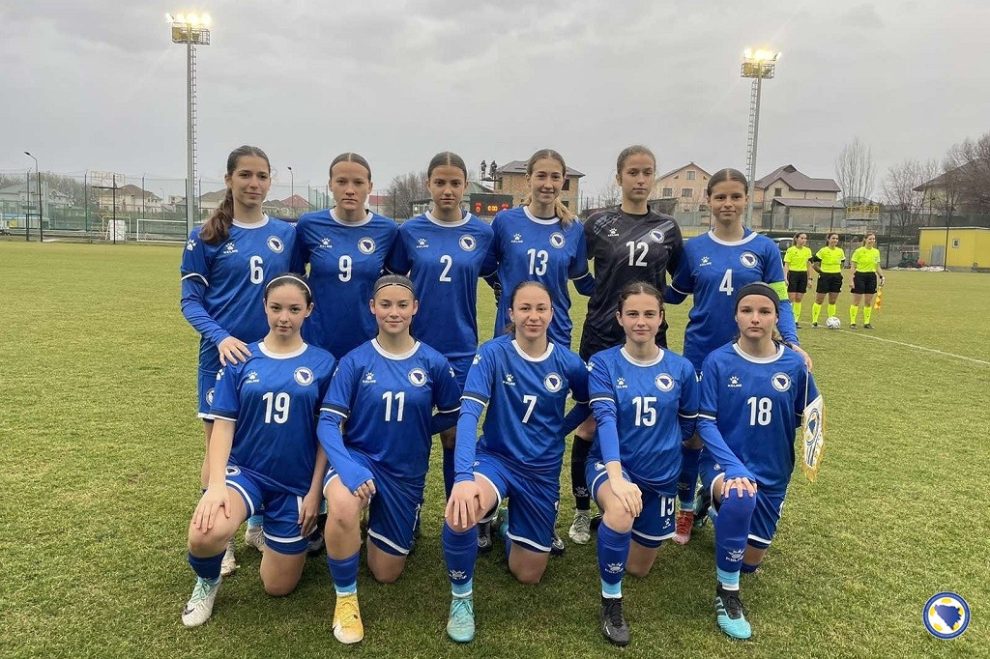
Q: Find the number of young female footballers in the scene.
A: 11